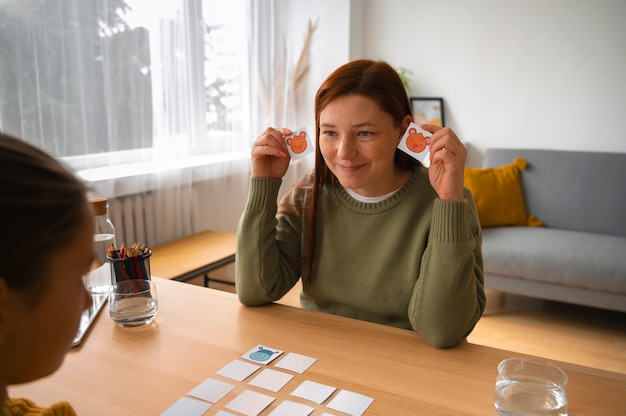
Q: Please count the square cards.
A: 14